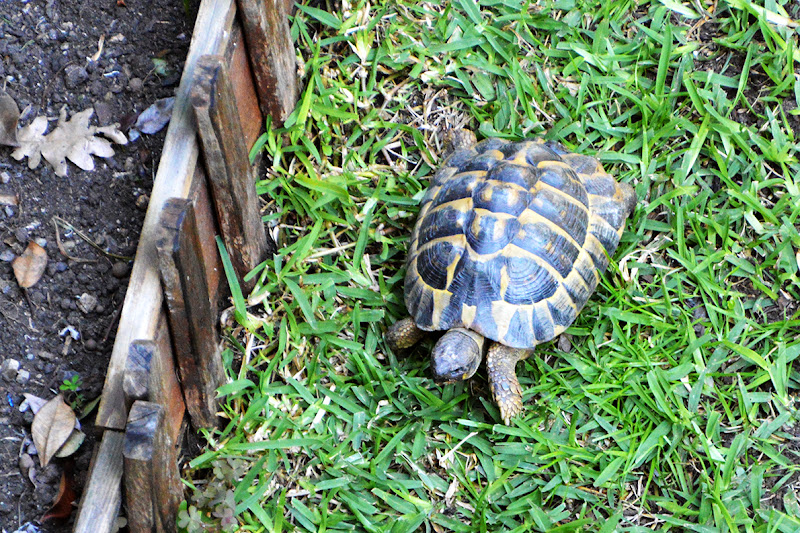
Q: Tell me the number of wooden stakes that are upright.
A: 5